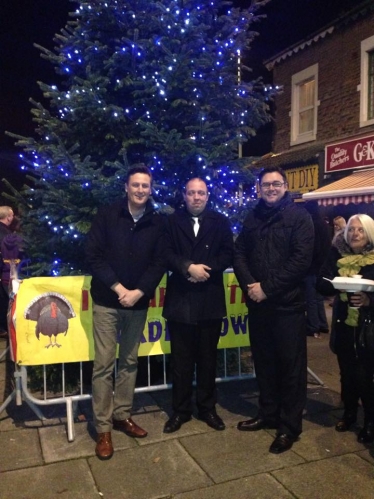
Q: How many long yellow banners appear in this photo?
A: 1